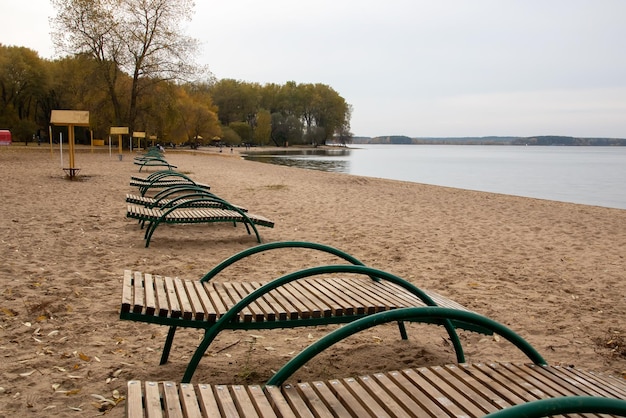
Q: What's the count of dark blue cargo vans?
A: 0